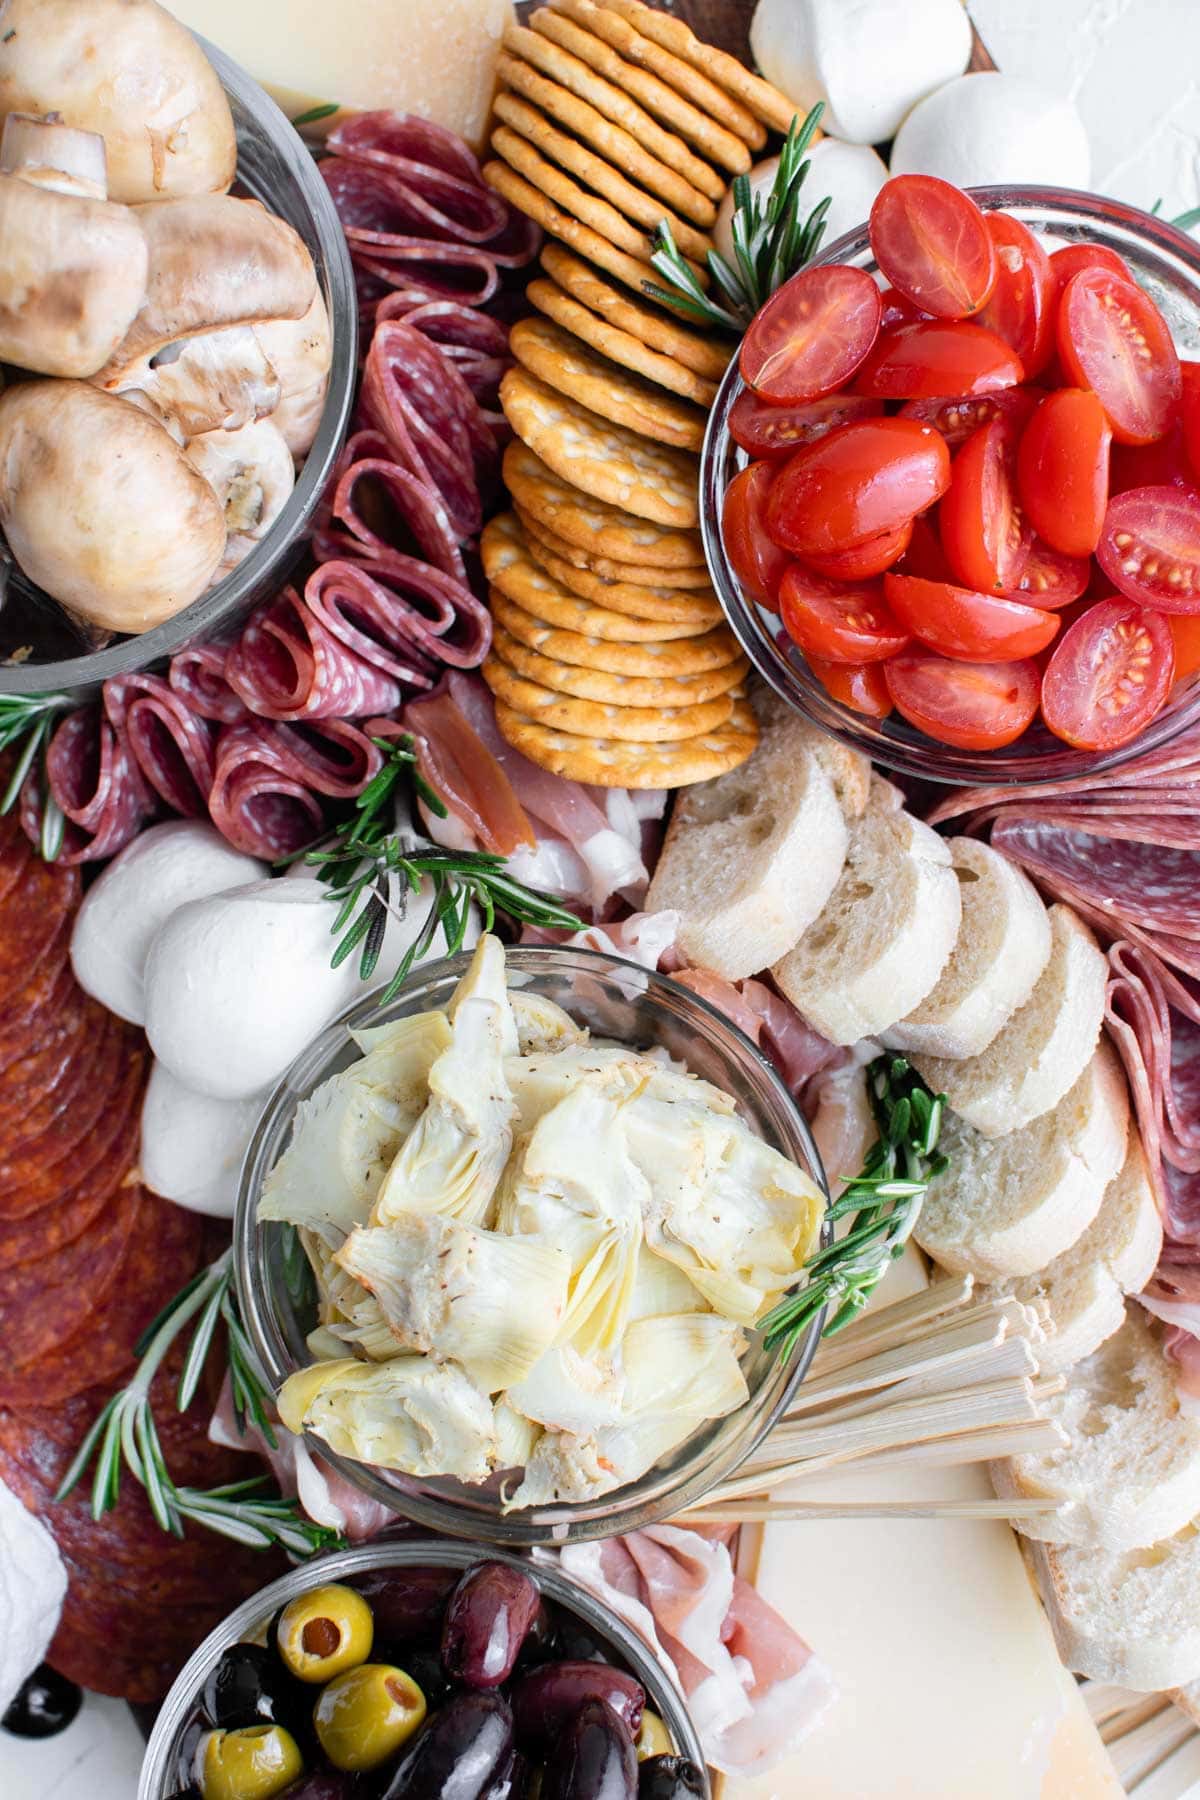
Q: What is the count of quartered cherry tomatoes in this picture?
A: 0